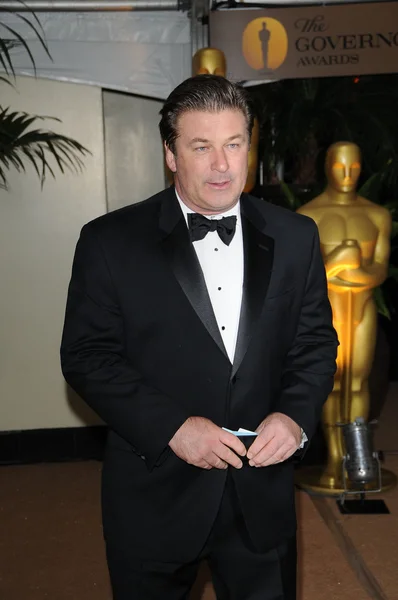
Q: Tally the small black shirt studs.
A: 3